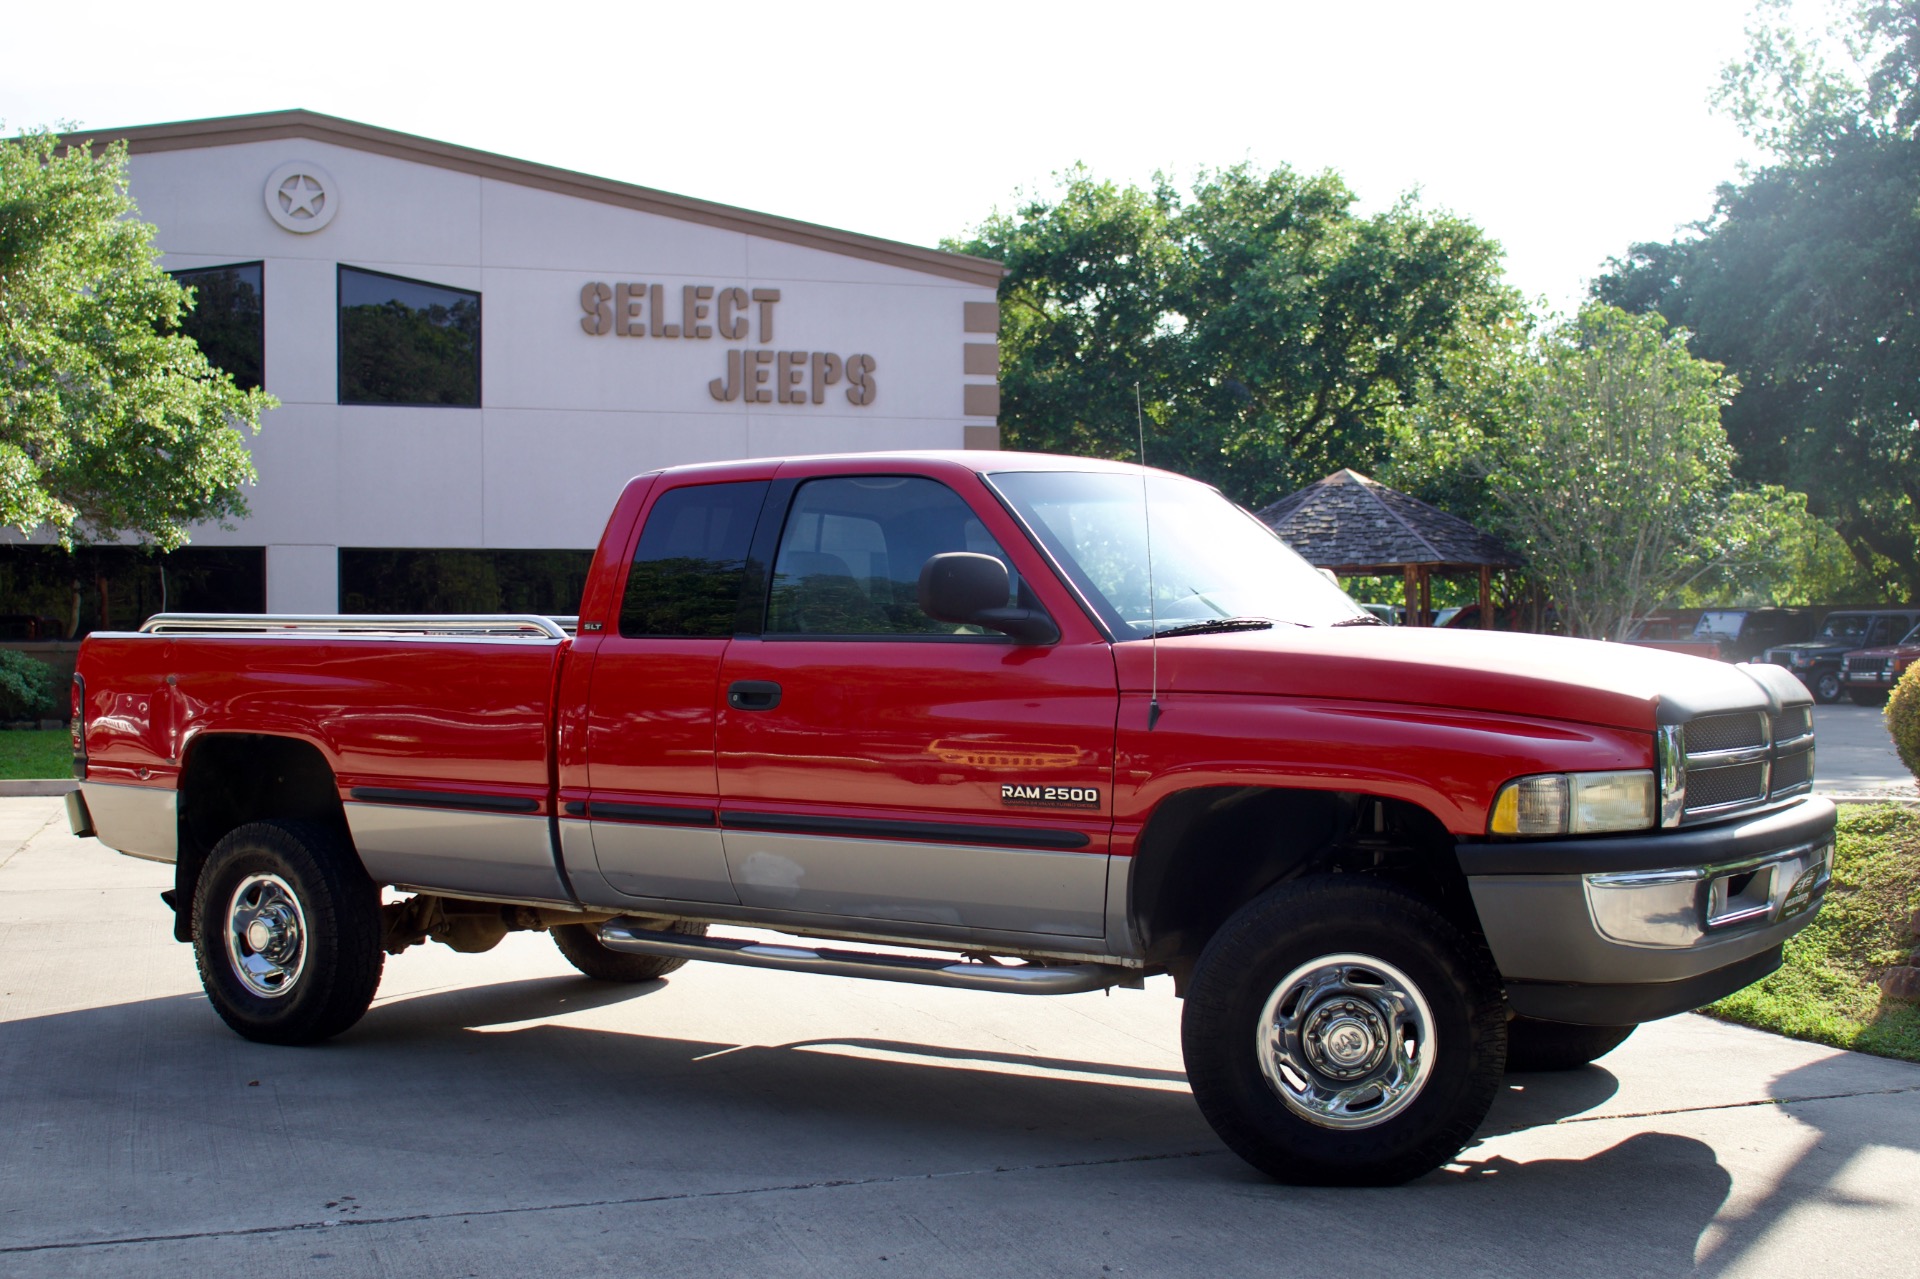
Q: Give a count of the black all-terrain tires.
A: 4